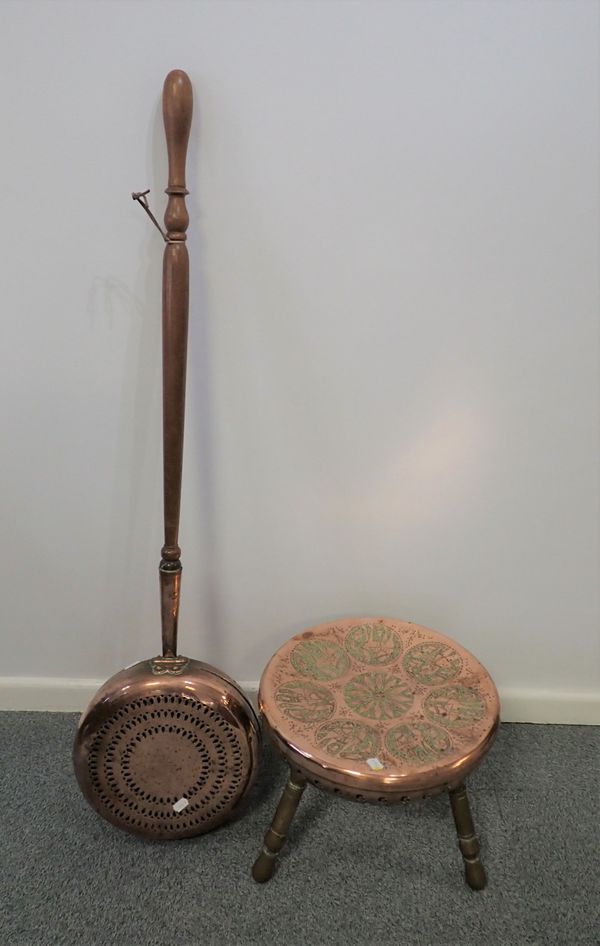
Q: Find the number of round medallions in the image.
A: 8